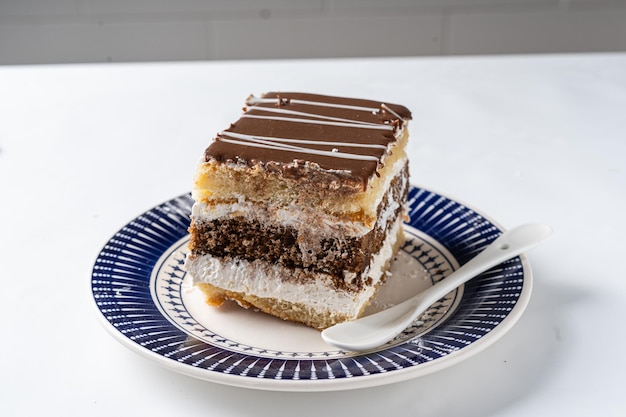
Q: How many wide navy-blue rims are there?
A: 1